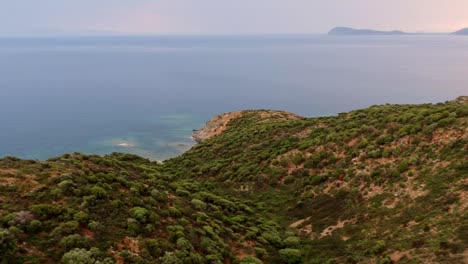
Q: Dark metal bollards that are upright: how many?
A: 0